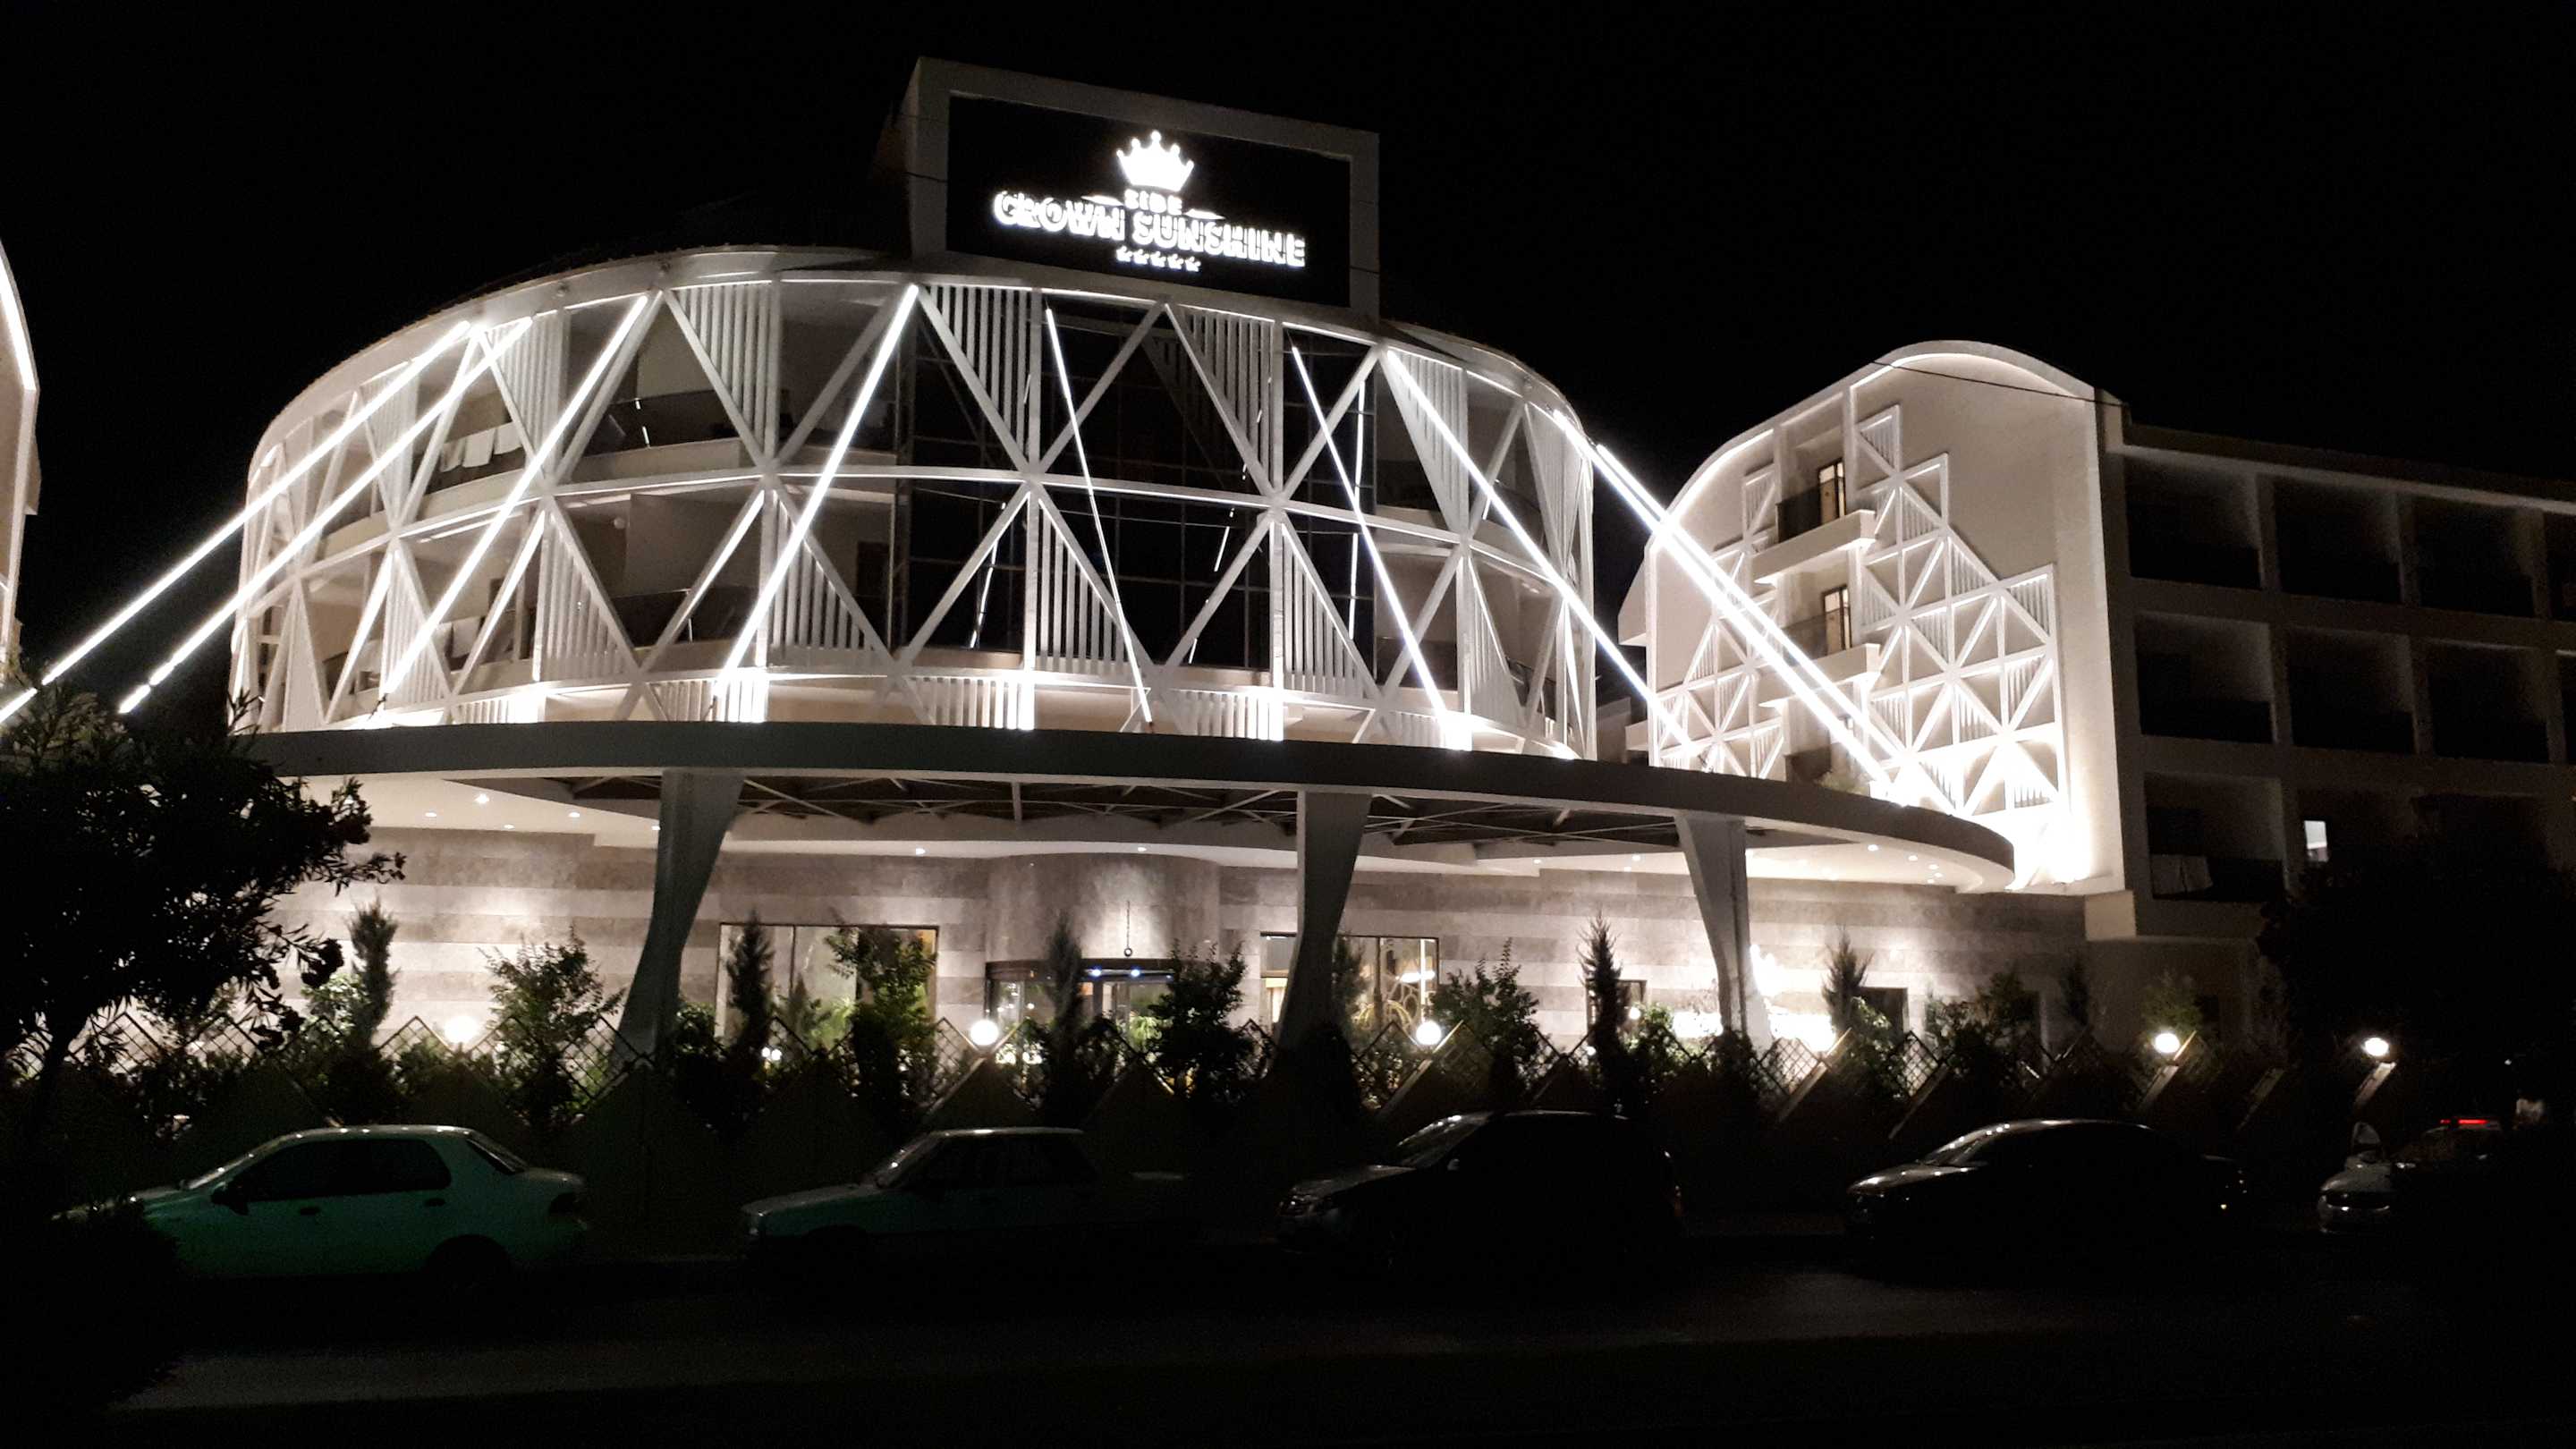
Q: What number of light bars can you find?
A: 9